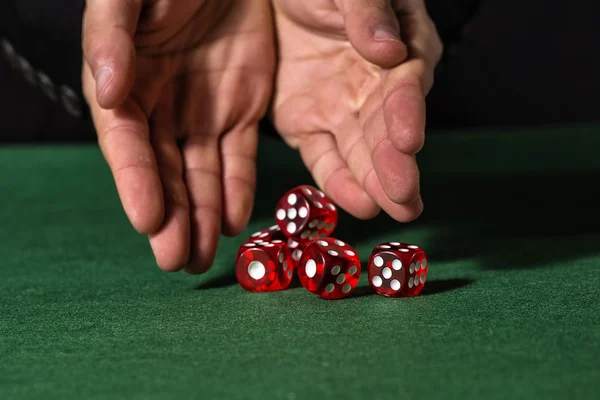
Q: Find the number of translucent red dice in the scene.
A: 5